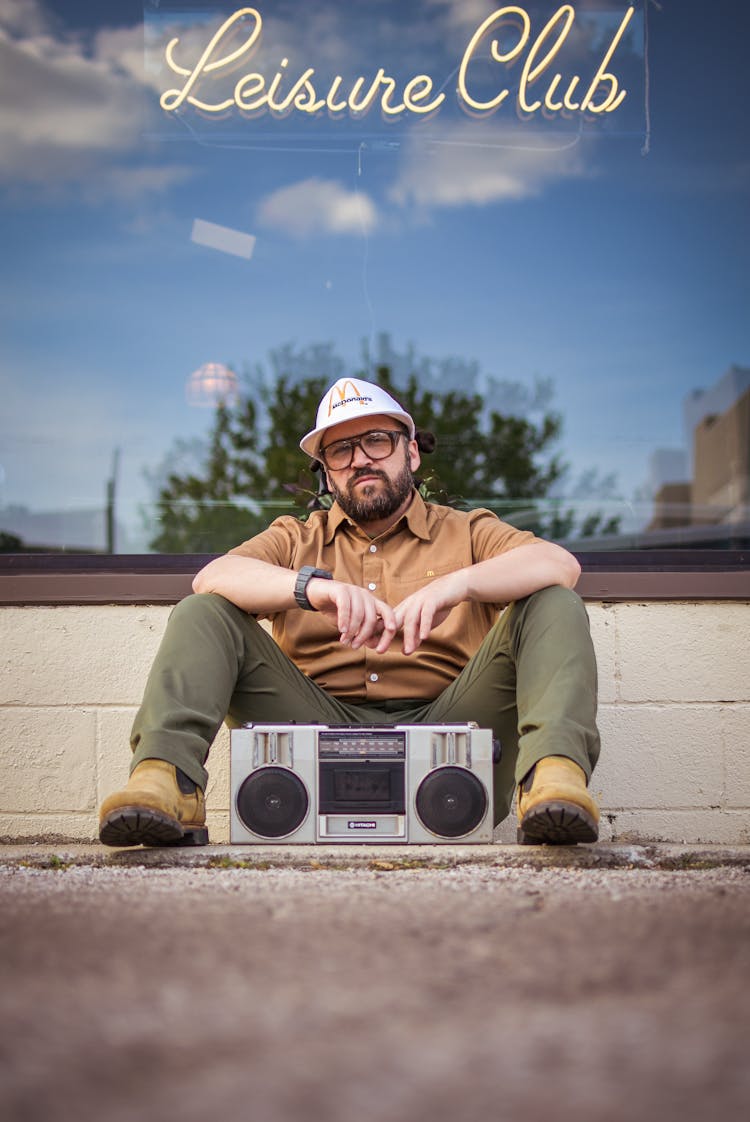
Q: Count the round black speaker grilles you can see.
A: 2